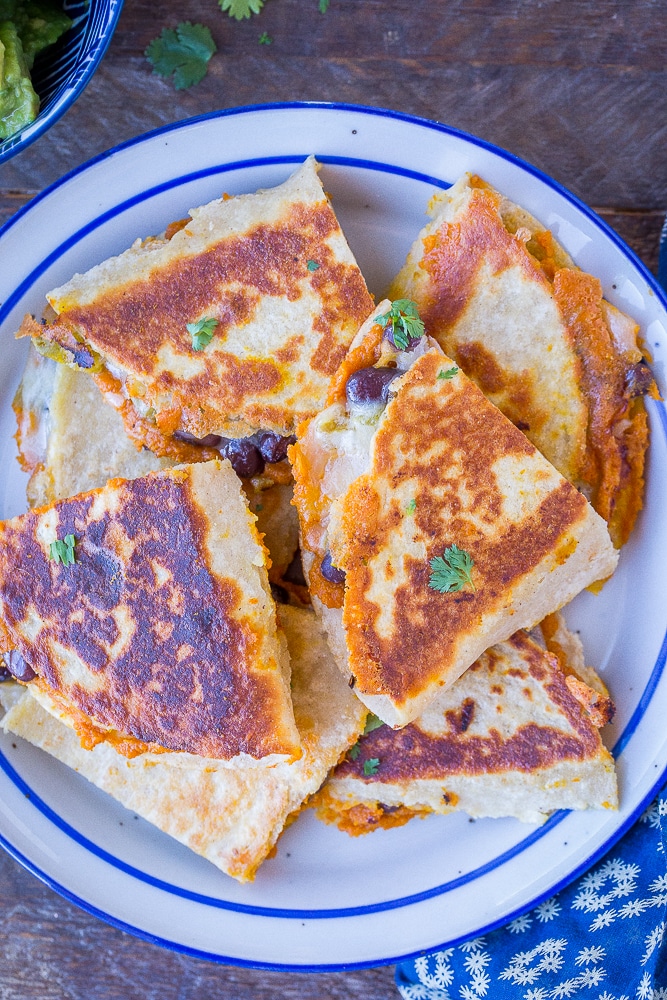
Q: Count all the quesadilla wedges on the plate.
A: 7